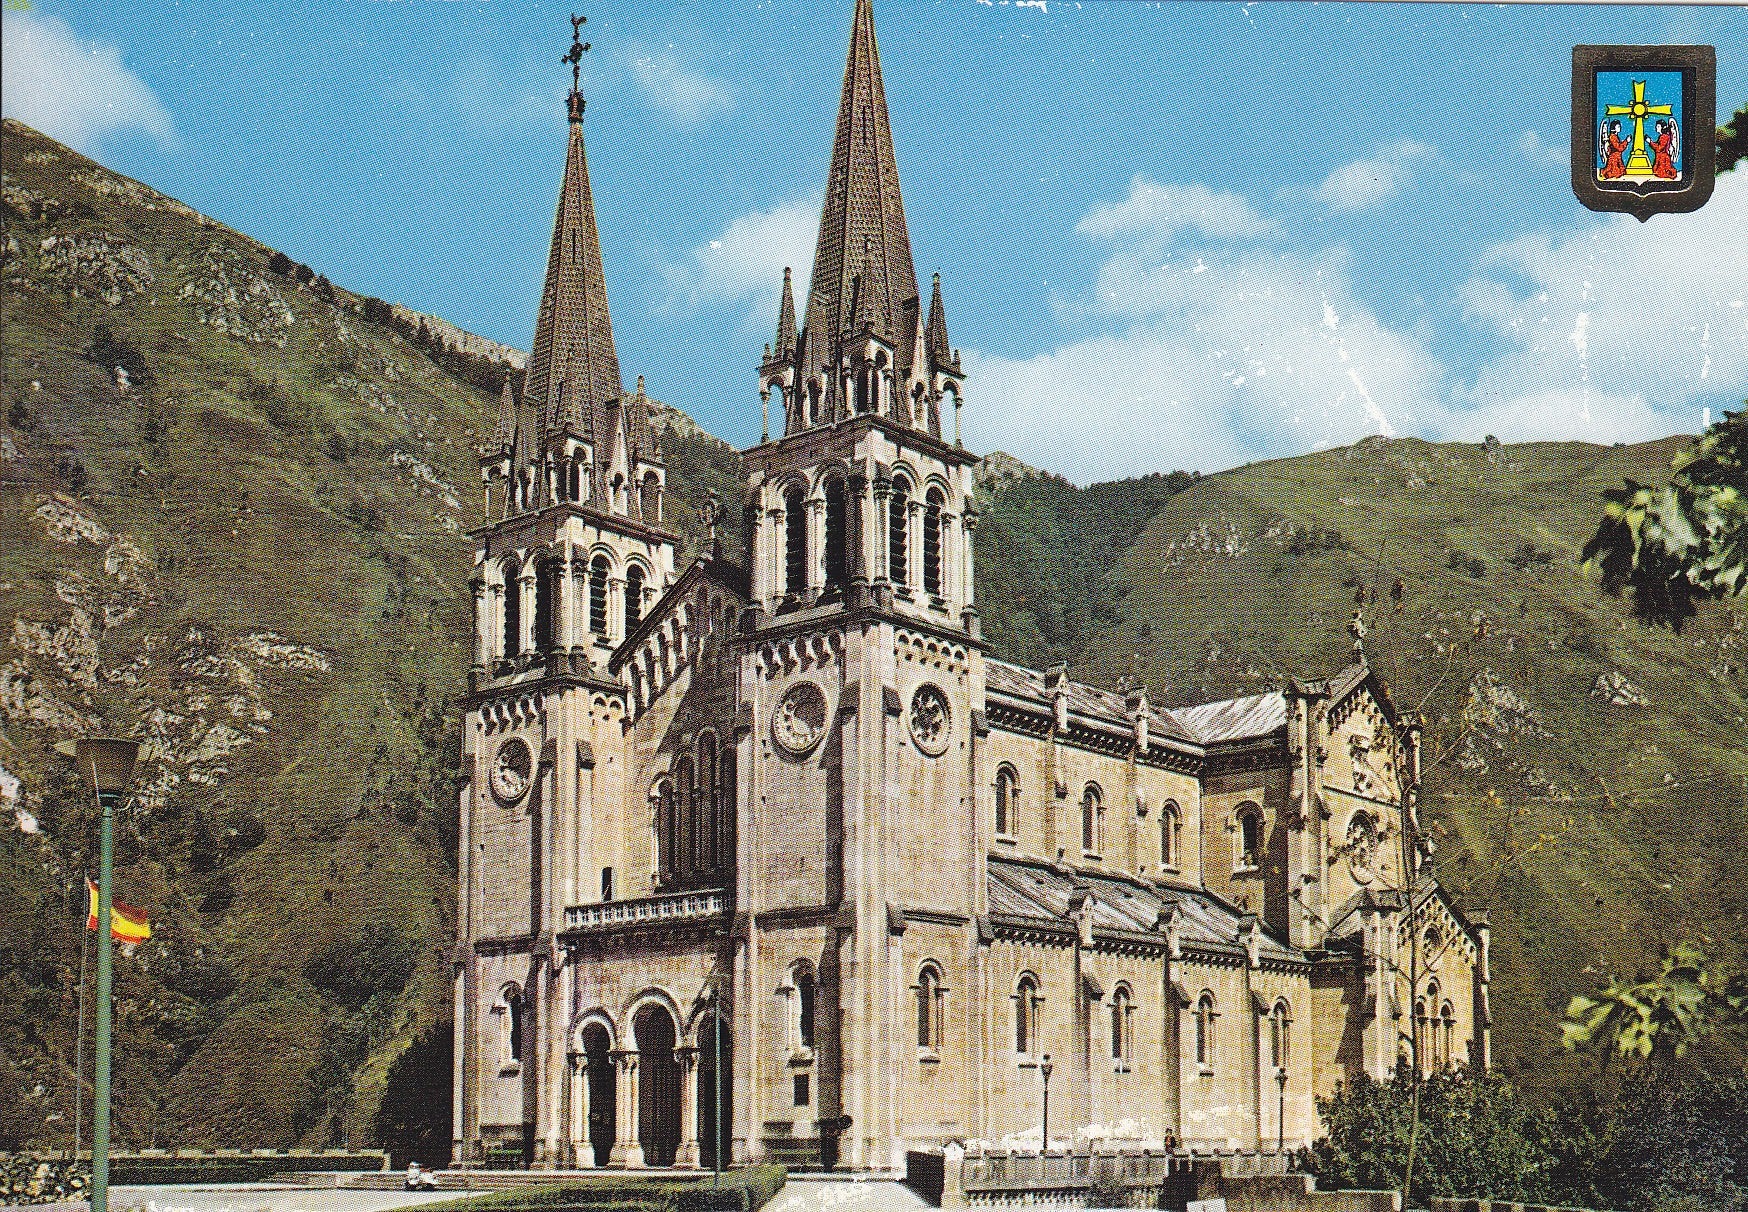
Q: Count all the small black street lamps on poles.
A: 2